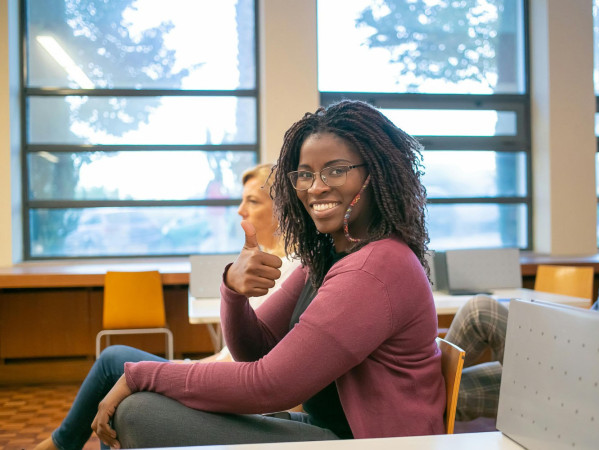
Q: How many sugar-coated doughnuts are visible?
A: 0